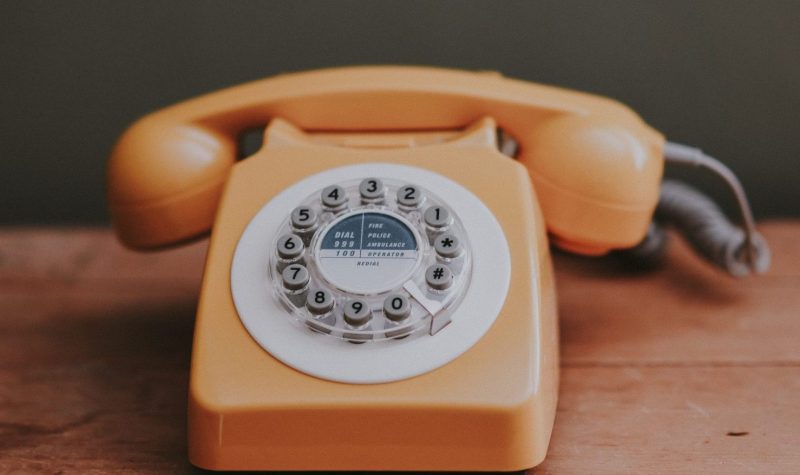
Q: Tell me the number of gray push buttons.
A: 12